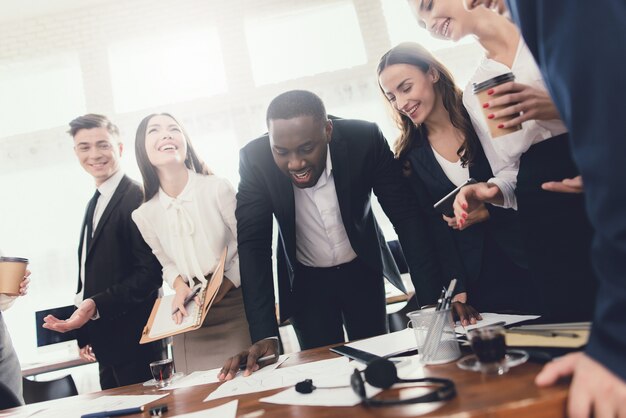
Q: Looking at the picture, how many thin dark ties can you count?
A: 1